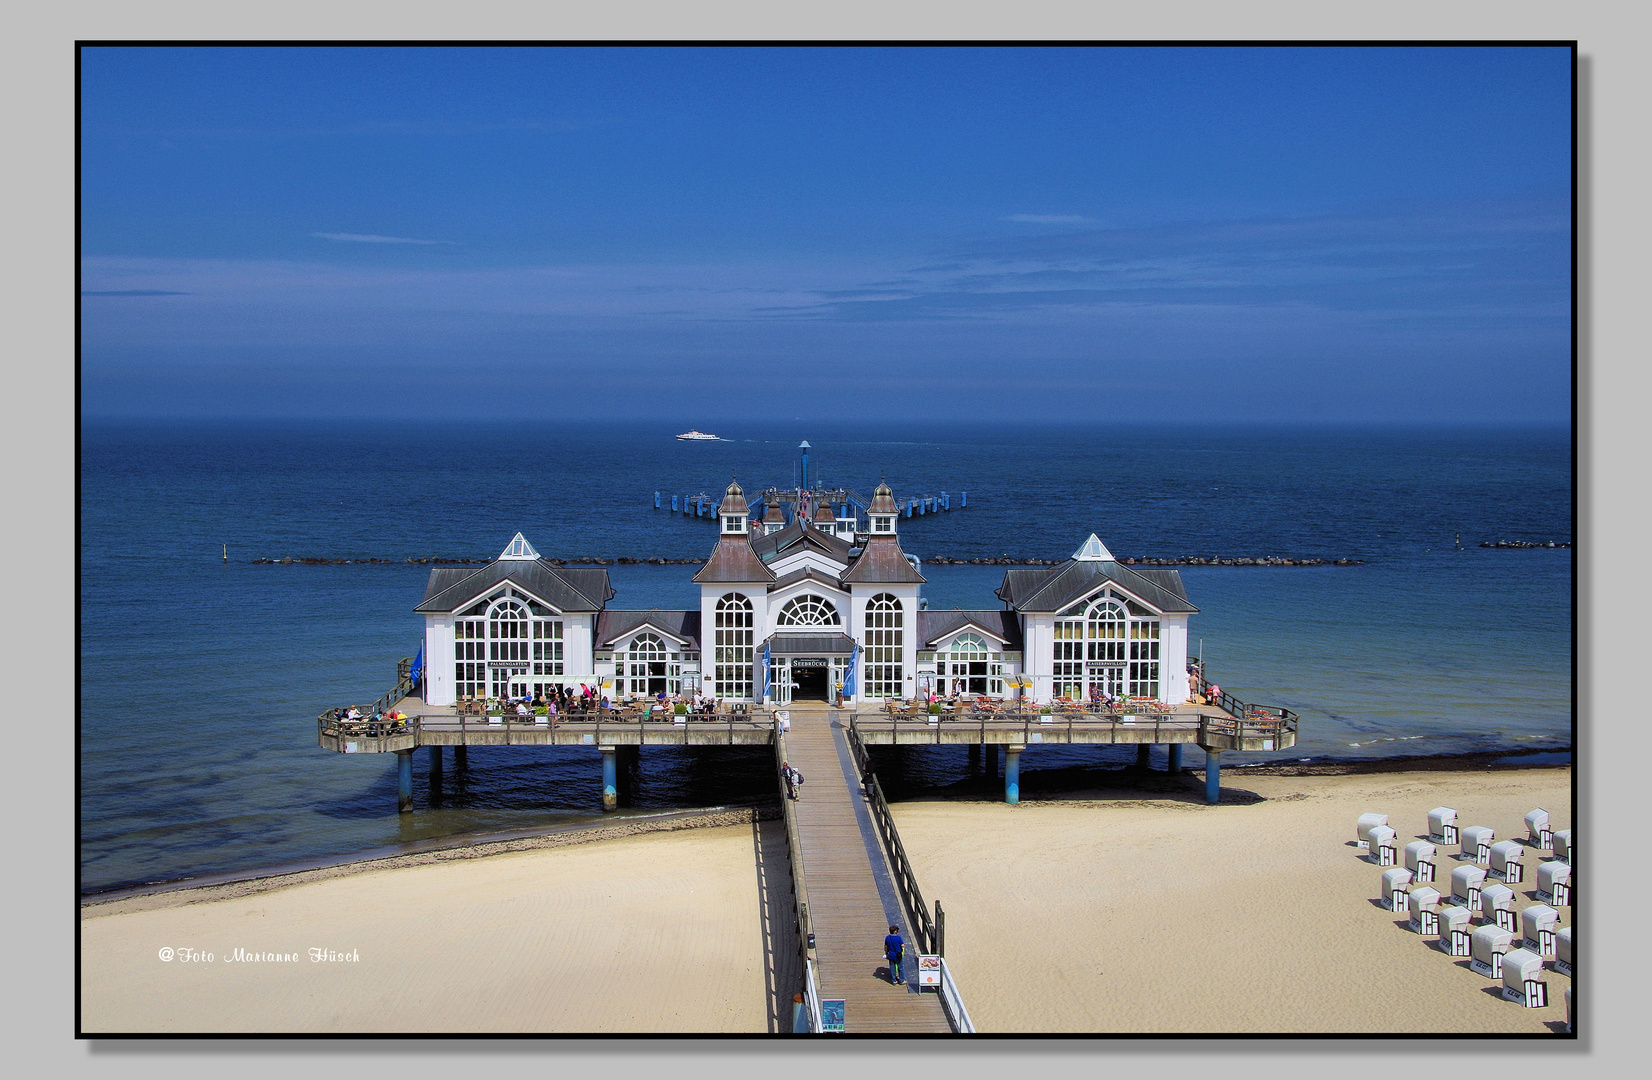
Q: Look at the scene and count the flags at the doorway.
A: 2